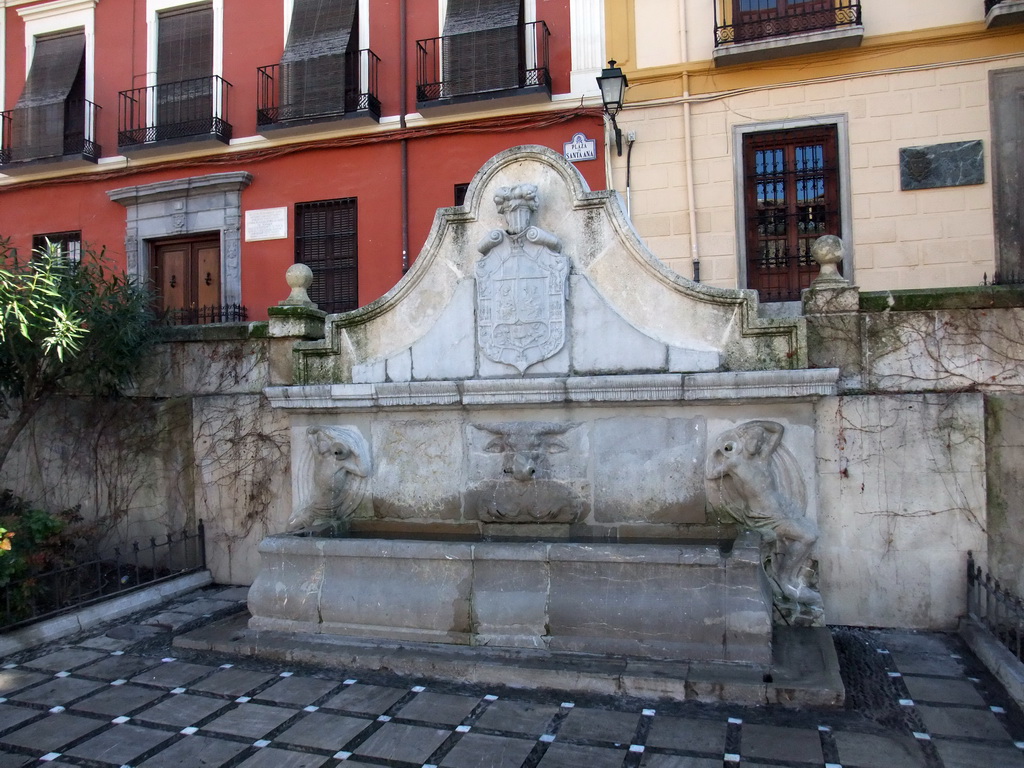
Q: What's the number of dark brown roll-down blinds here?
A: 4